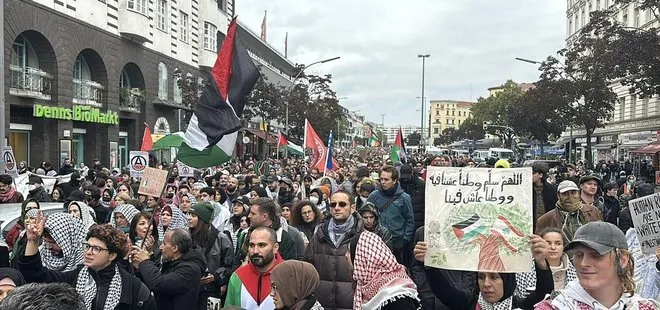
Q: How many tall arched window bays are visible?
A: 3